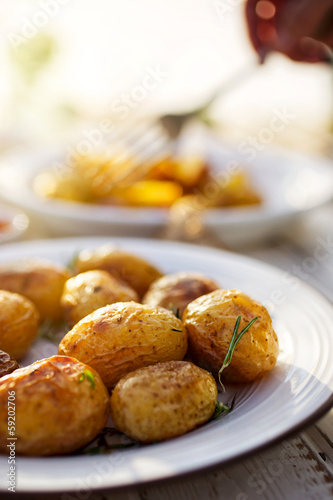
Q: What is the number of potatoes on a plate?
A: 10